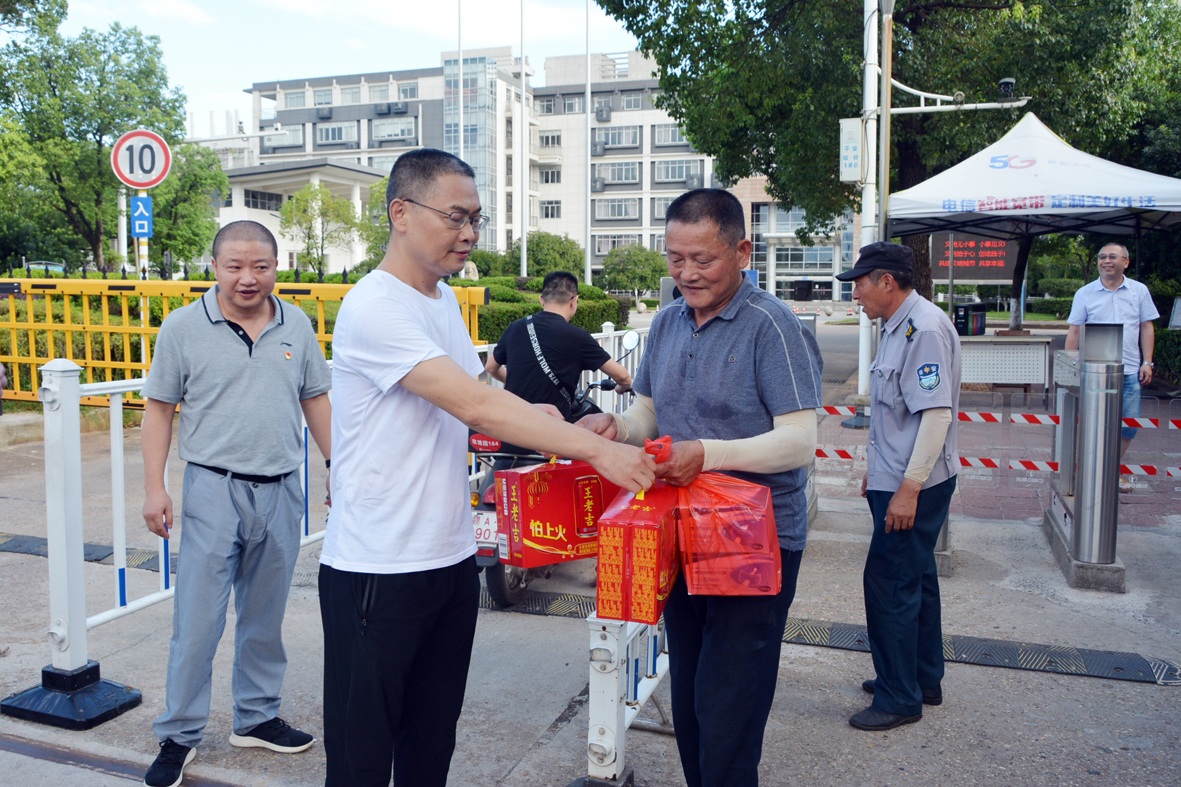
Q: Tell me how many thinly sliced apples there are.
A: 0